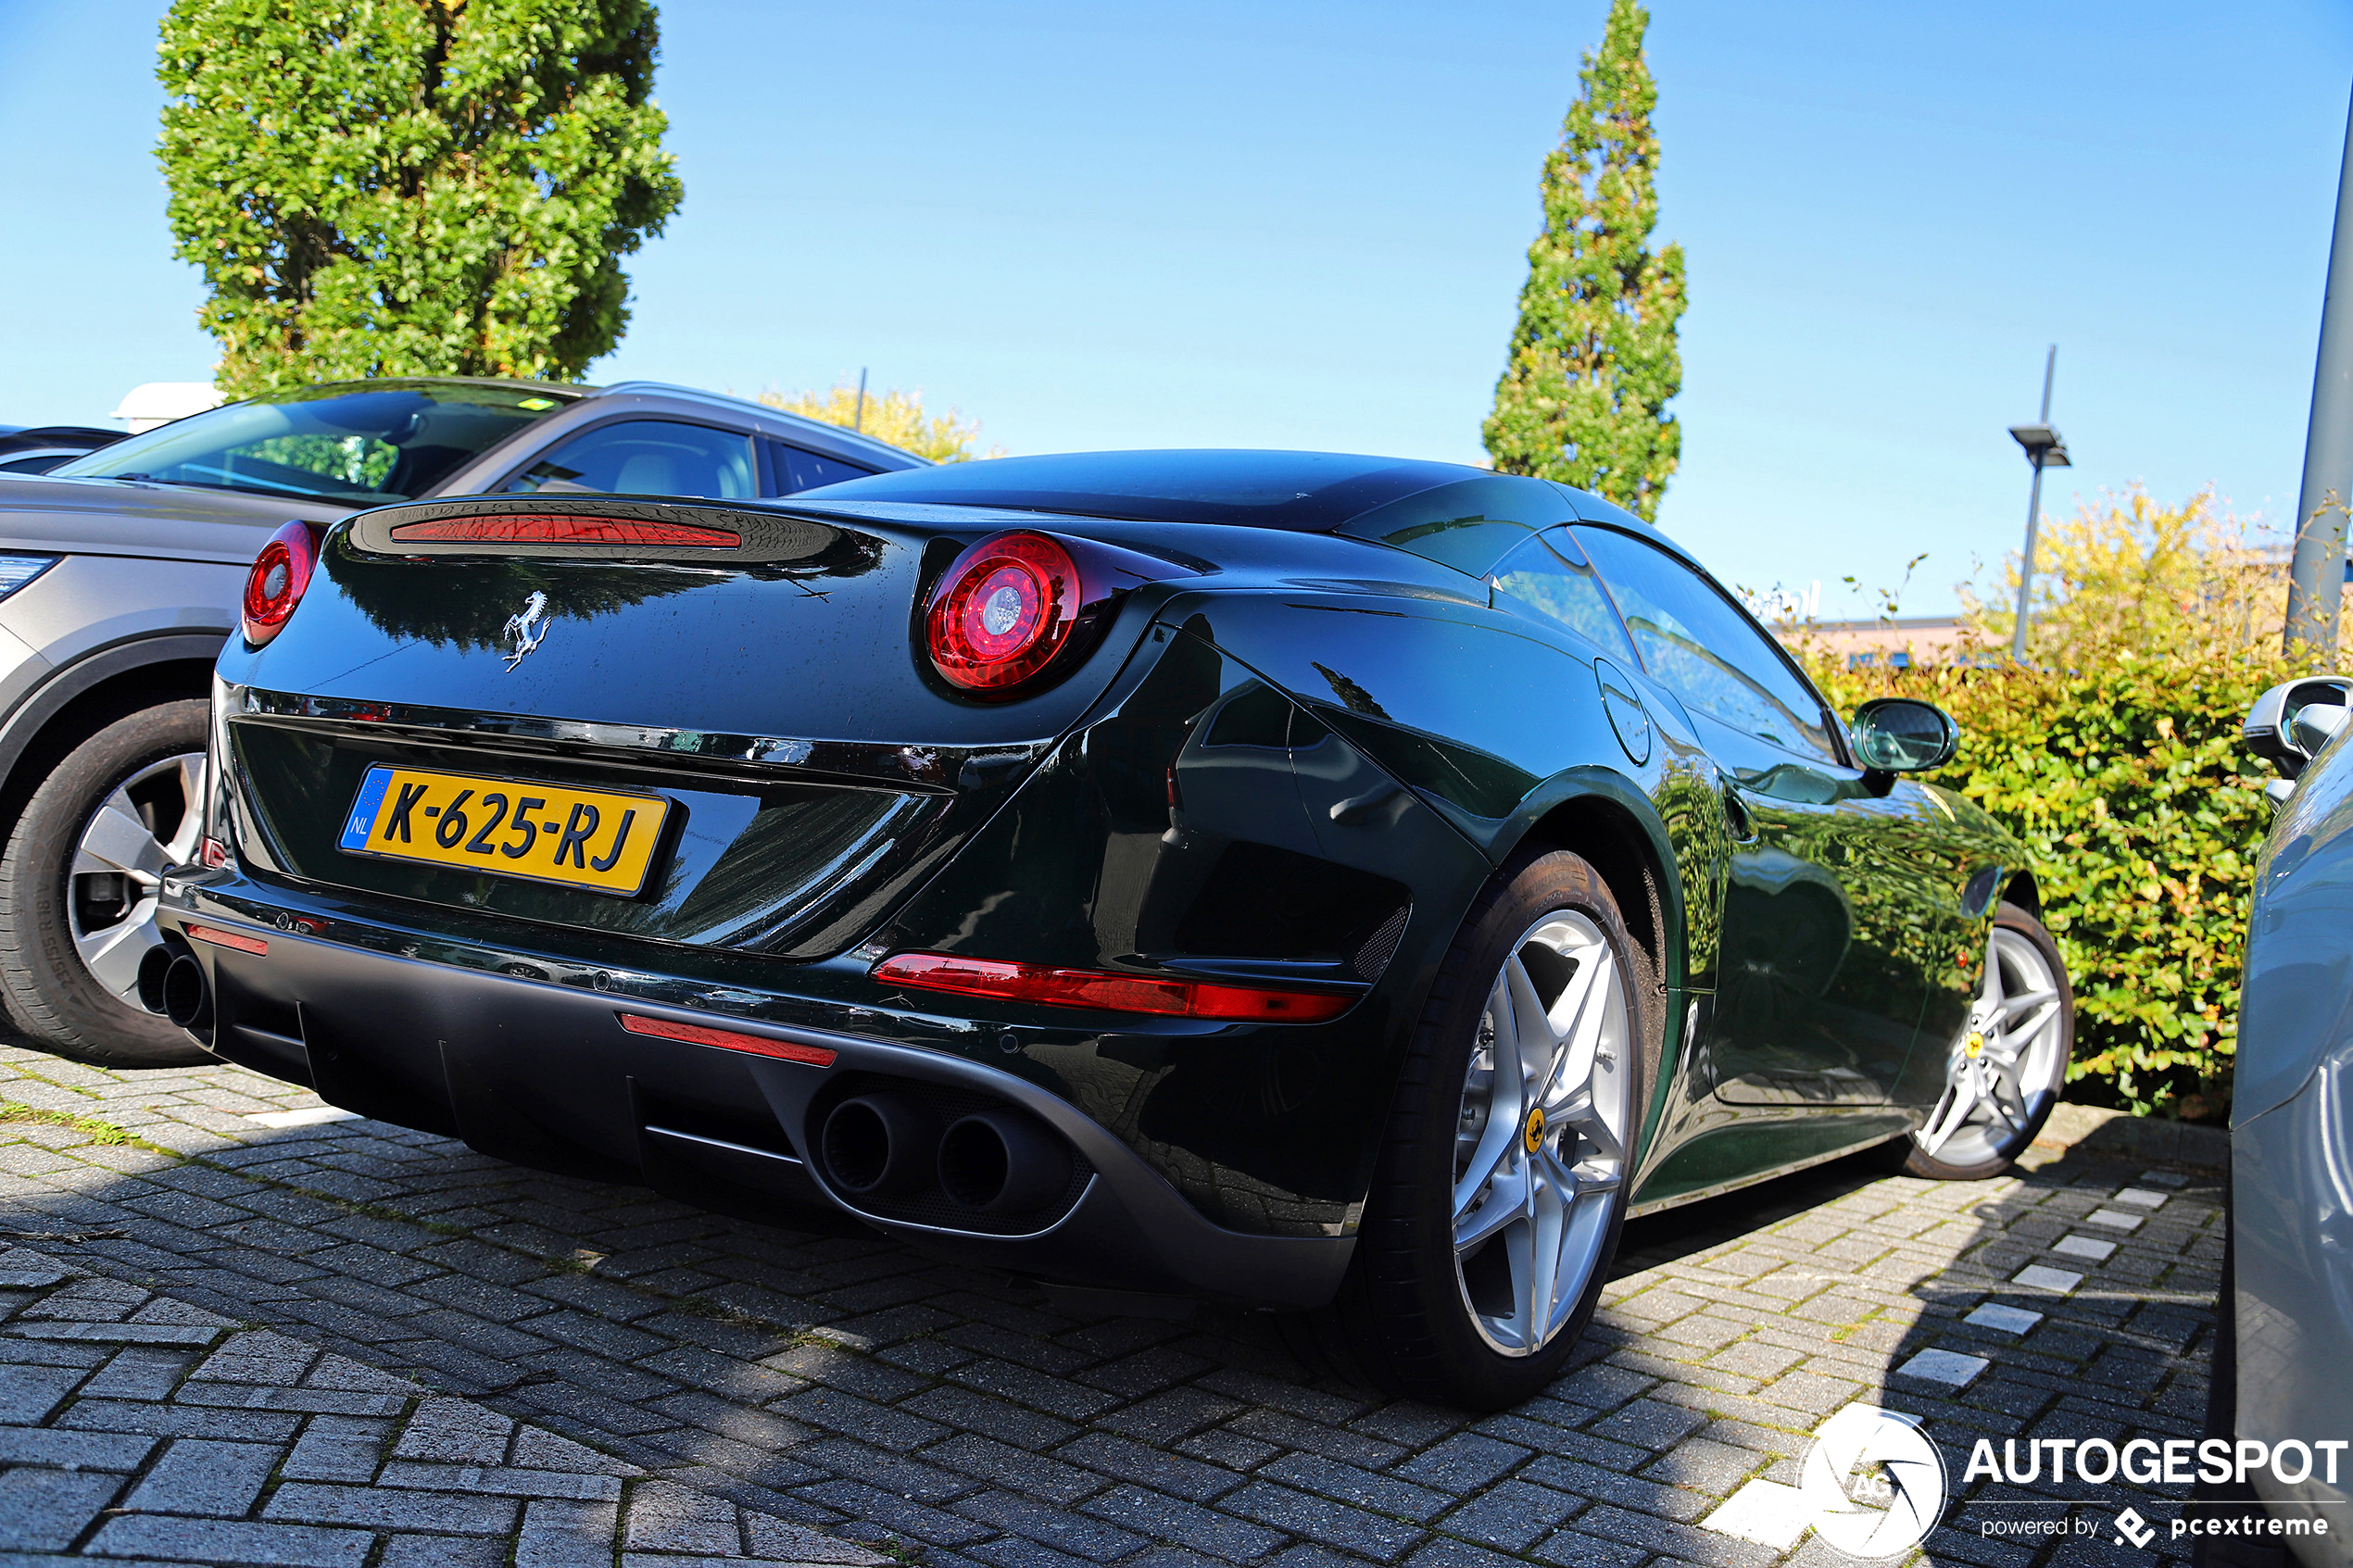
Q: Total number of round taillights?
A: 2